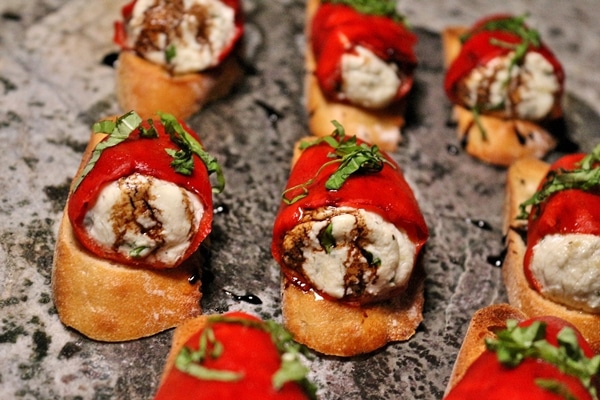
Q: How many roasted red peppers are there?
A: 8